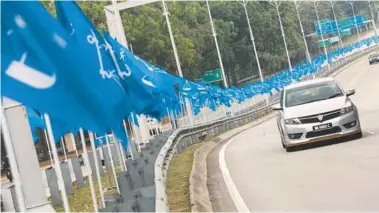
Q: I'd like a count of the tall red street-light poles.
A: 0